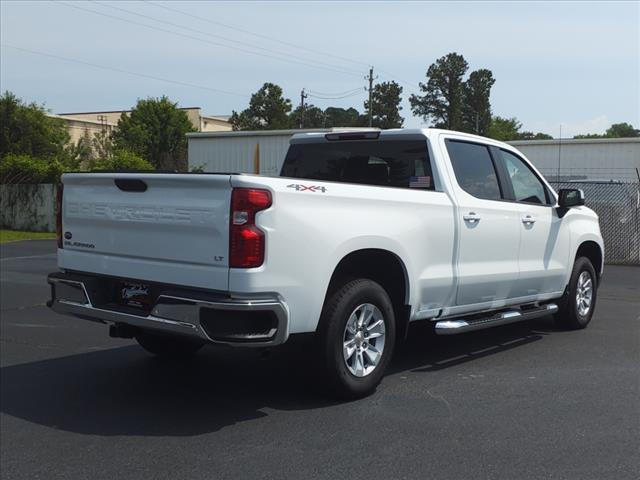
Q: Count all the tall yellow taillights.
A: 0